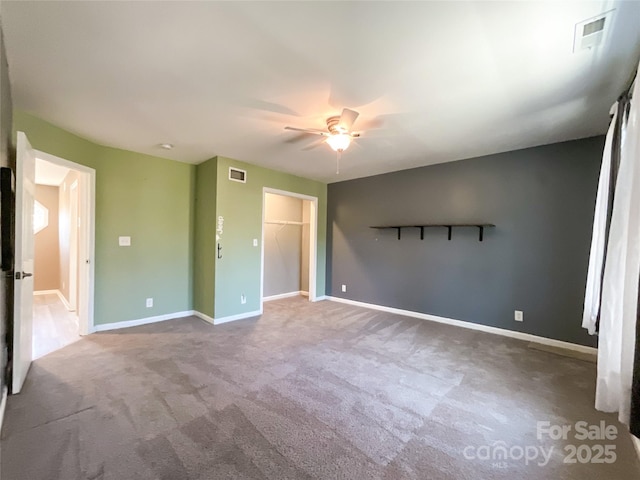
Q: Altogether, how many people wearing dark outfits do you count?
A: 0